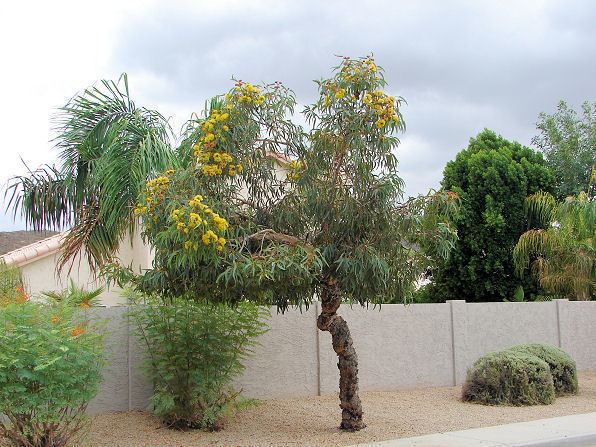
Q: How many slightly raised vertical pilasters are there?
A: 4